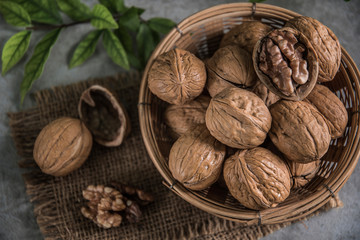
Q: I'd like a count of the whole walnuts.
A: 13